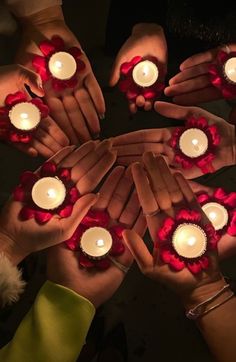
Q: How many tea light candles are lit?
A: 9